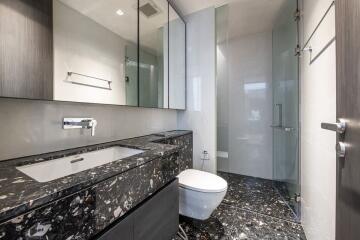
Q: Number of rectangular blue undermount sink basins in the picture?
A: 0